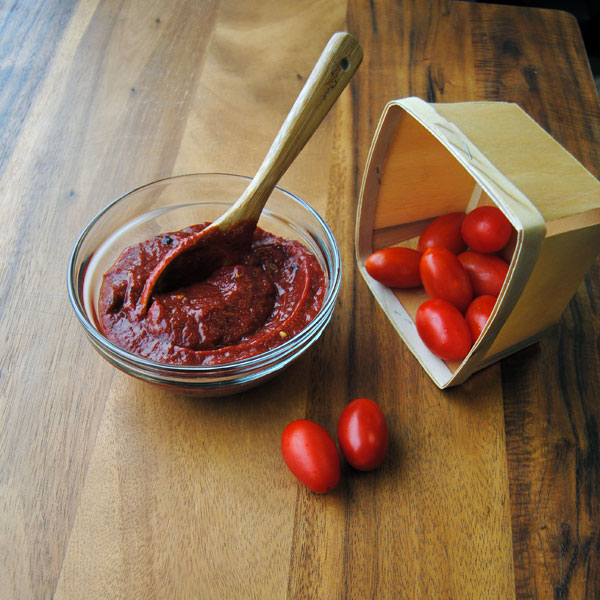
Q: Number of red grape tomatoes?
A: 9